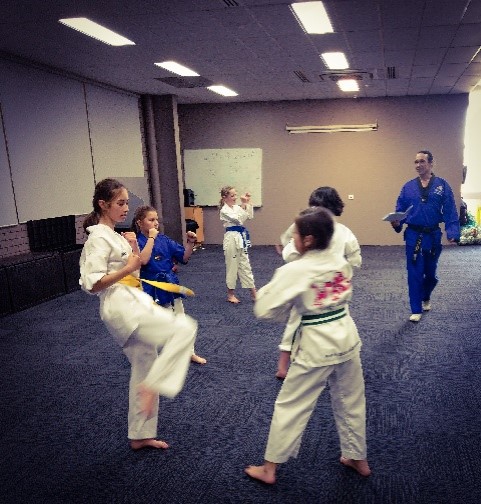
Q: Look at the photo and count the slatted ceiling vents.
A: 3